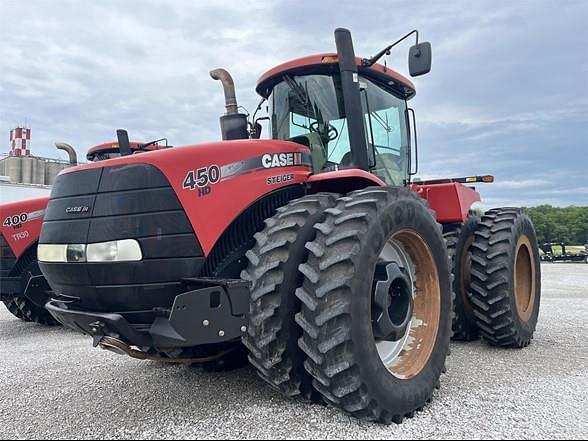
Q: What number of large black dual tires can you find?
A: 4